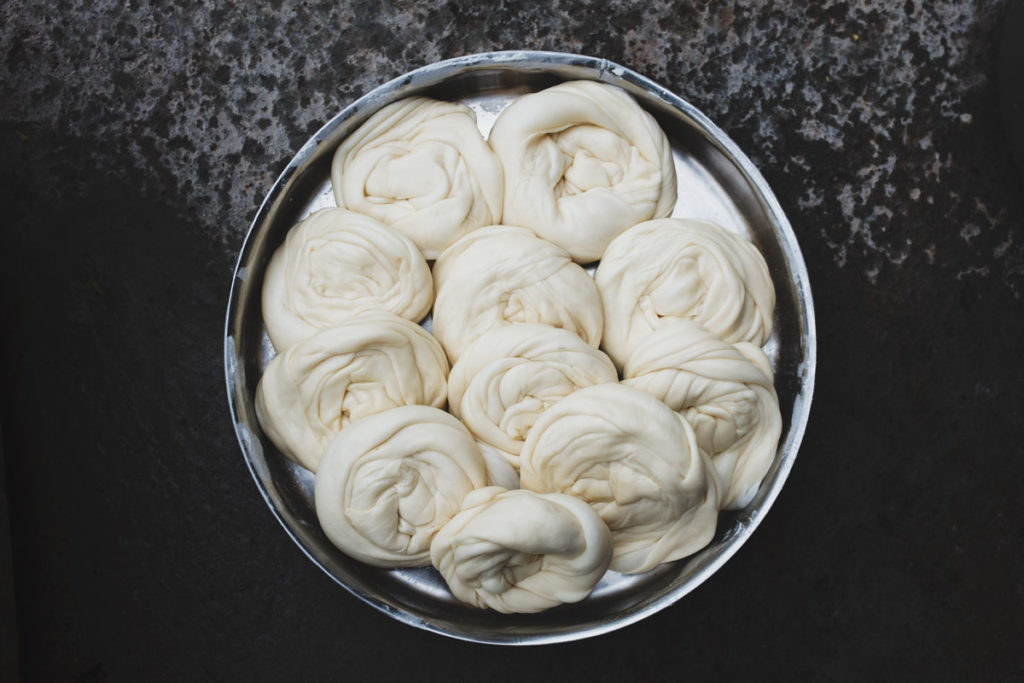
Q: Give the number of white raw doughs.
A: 11